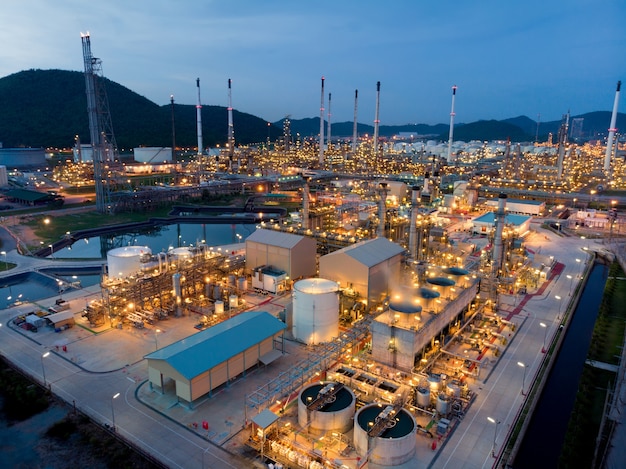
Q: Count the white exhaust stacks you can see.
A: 8